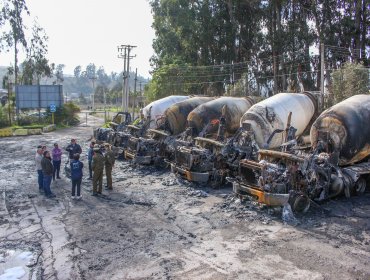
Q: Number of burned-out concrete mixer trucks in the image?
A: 5